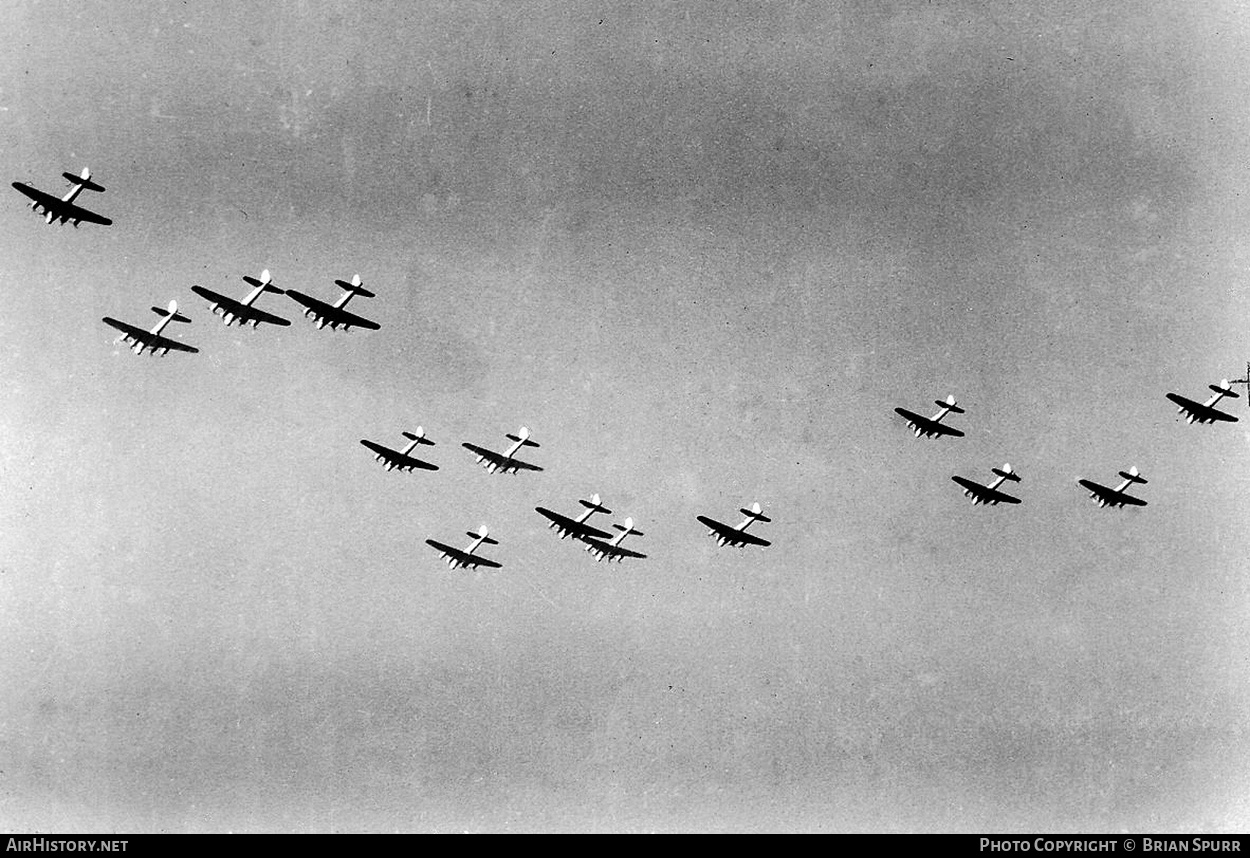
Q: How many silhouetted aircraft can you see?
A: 14